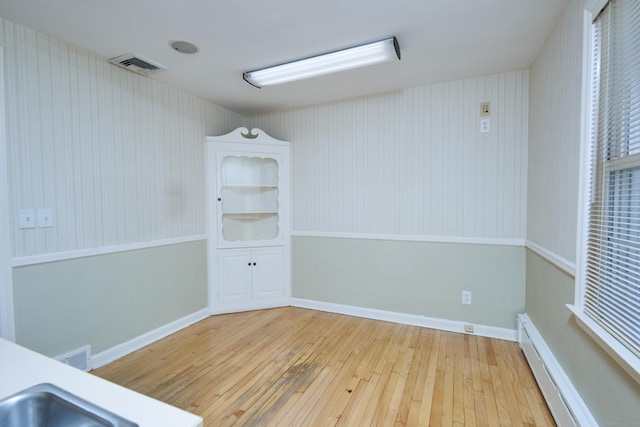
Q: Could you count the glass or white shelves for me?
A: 2